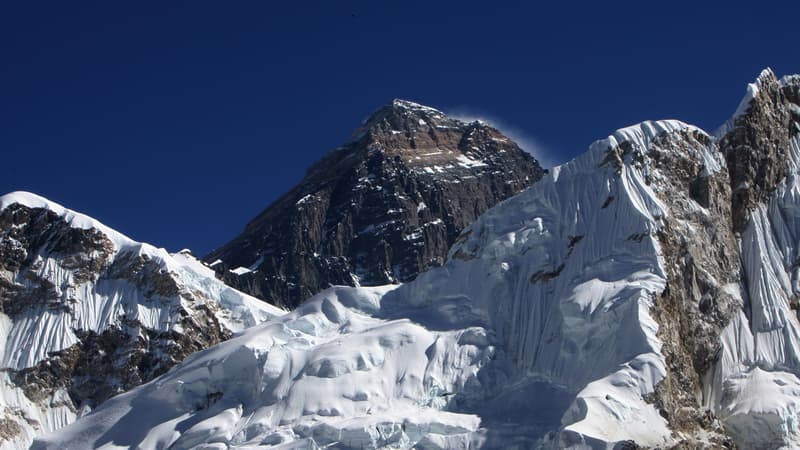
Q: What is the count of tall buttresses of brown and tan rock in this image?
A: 2